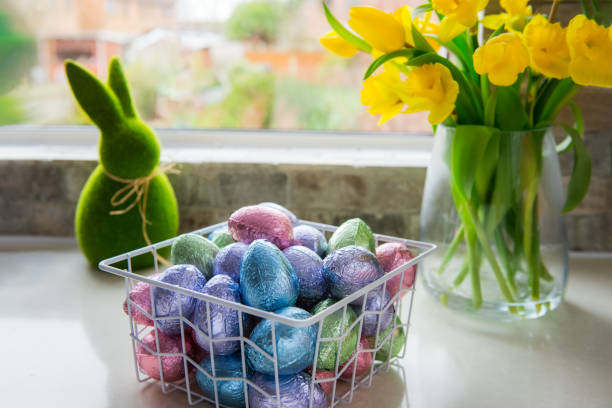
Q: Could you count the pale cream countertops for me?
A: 1